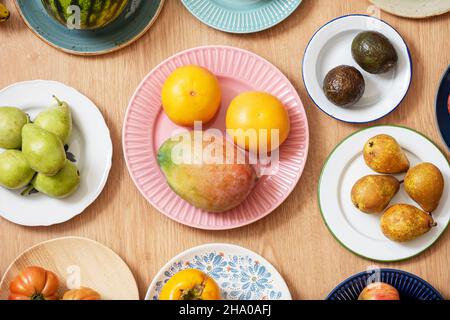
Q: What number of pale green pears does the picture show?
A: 5